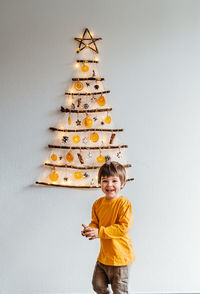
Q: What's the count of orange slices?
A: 13